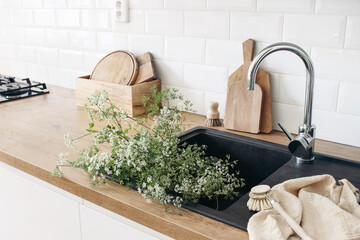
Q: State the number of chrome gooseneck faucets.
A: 1